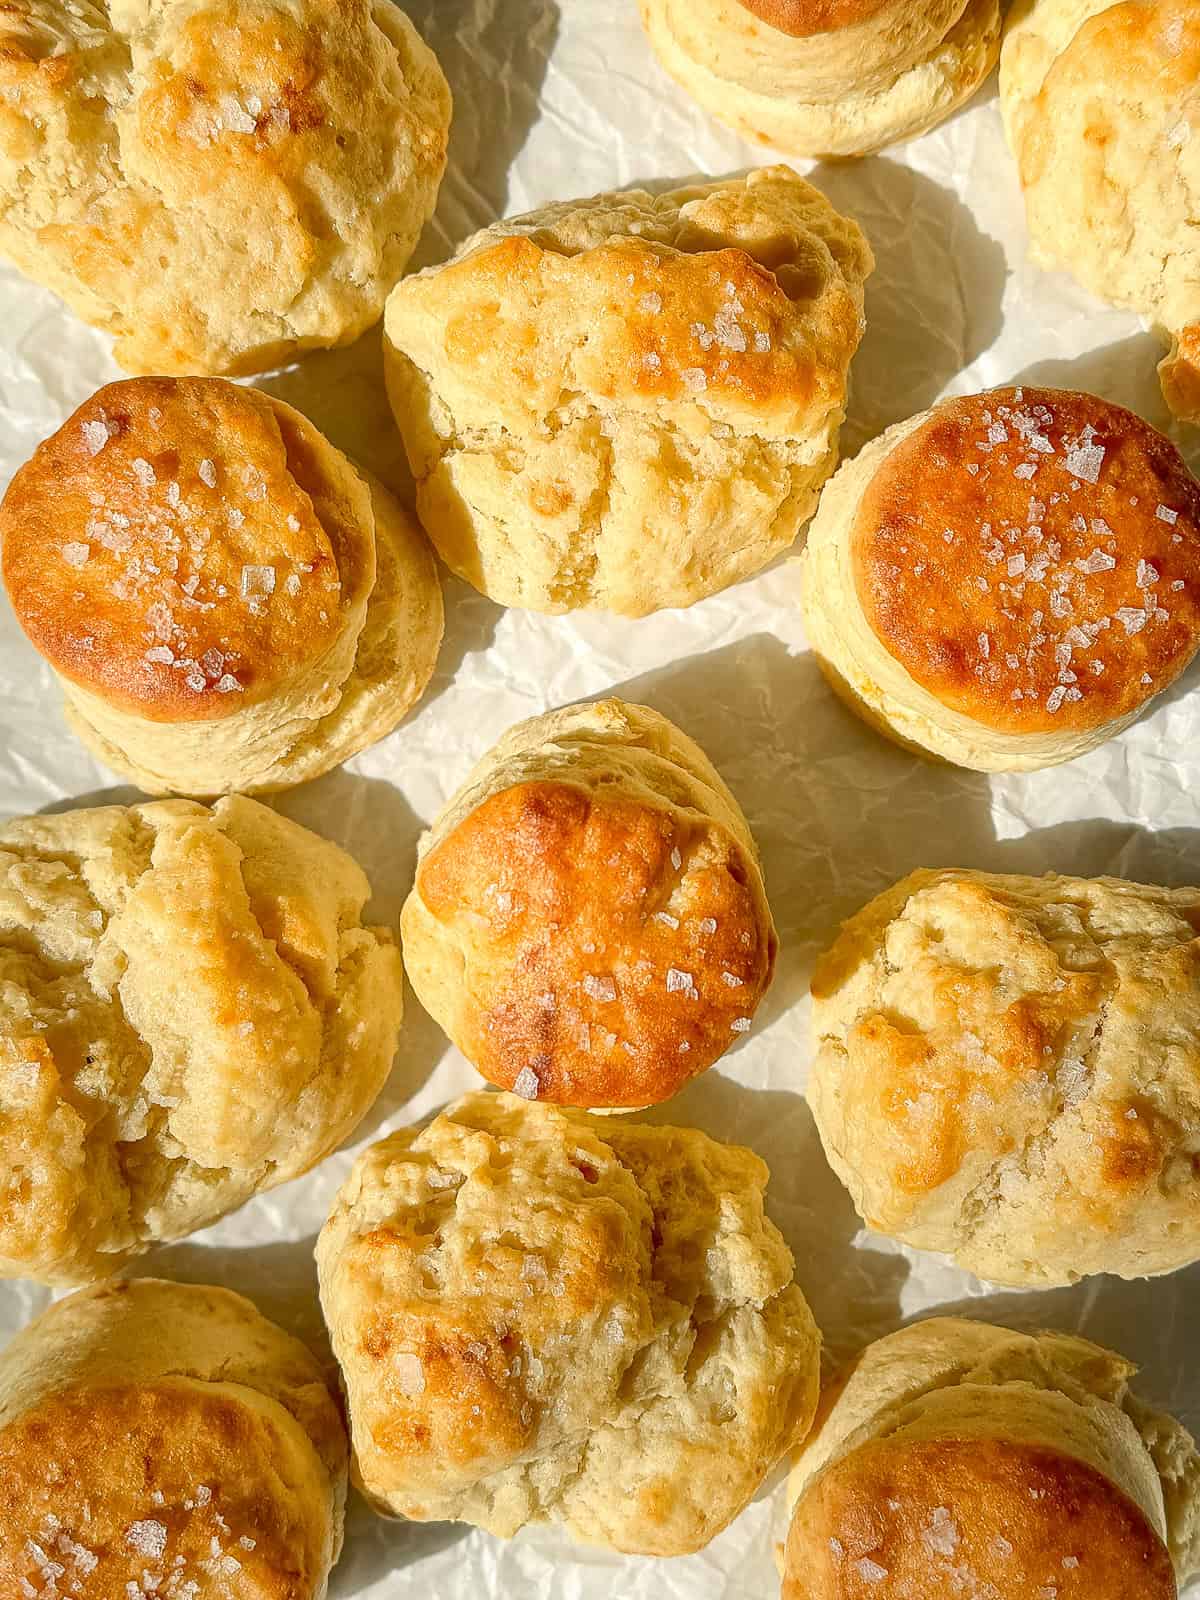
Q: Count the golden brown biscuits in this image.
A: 12